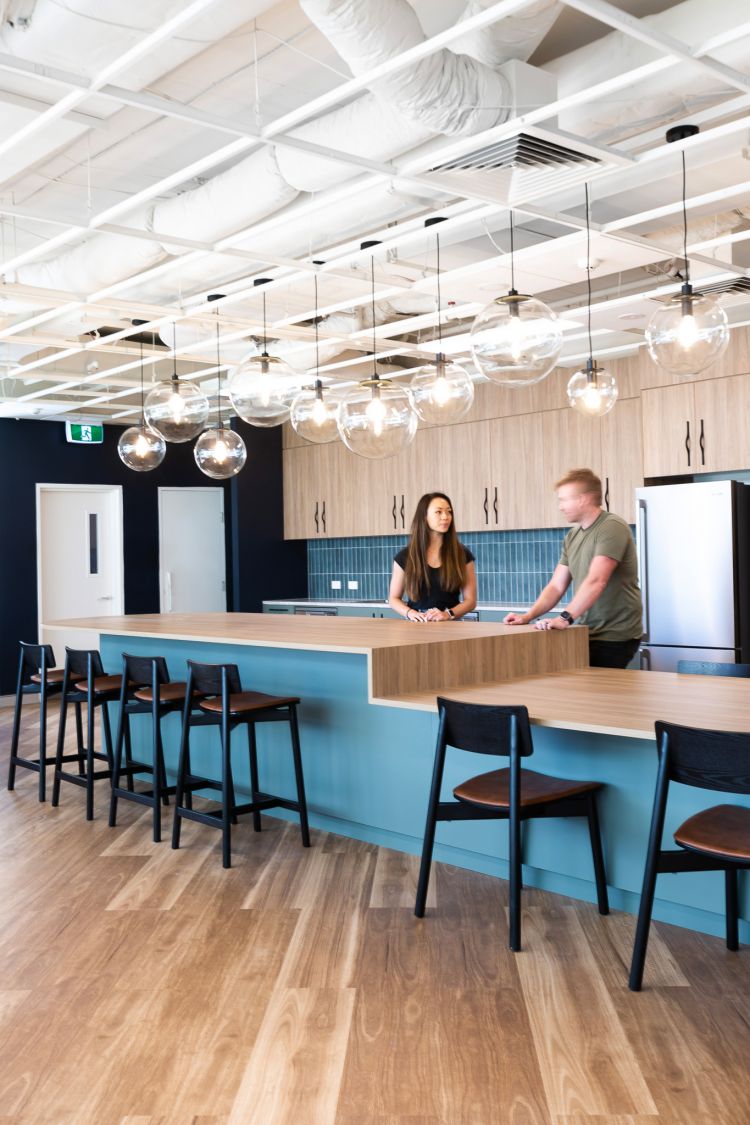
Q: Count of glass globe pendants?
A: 10